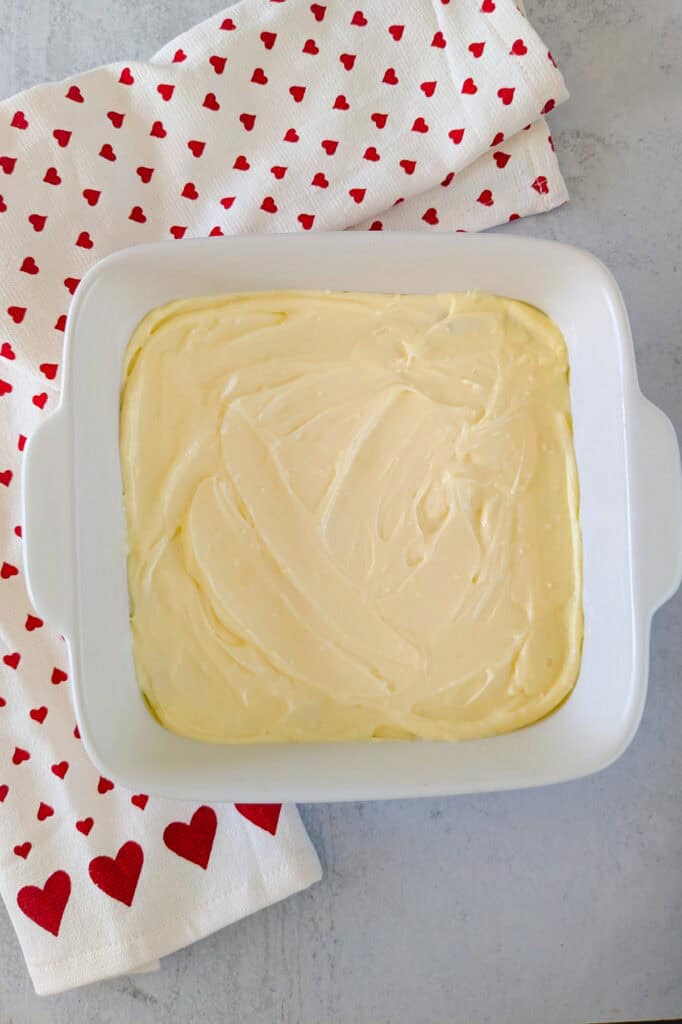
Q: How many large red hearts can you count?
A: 4